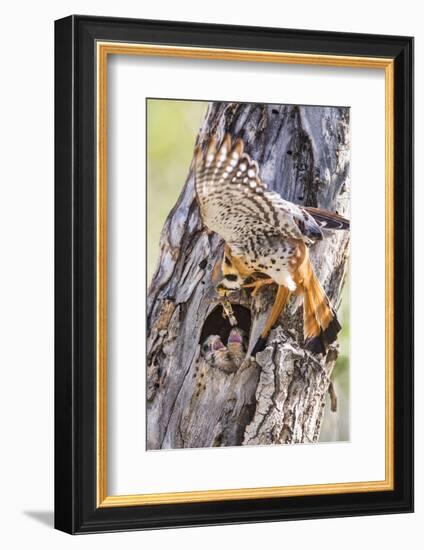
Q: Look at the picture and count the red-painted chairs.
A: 0